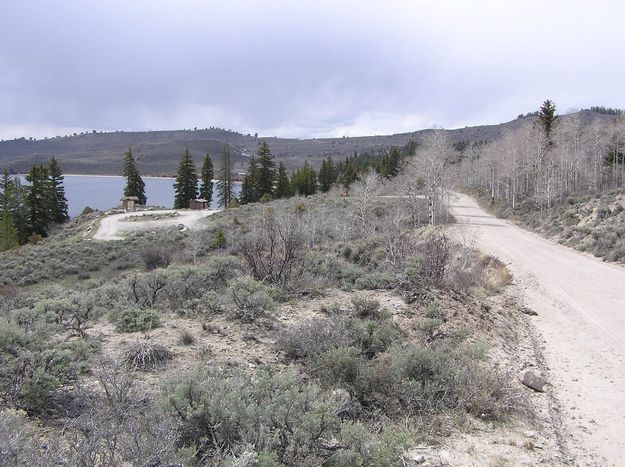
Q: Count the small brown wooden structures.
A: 2